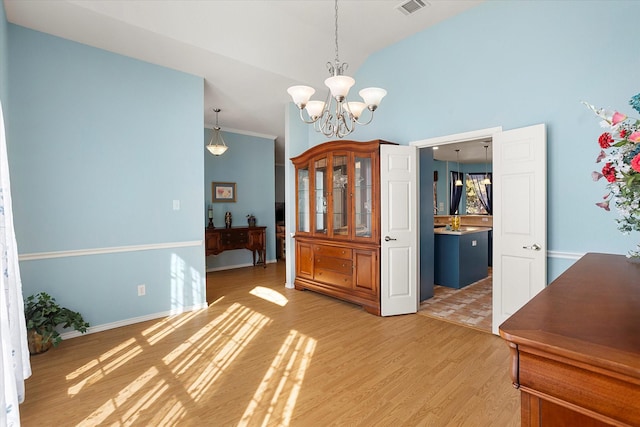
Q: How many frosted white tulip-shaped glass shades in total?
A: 5